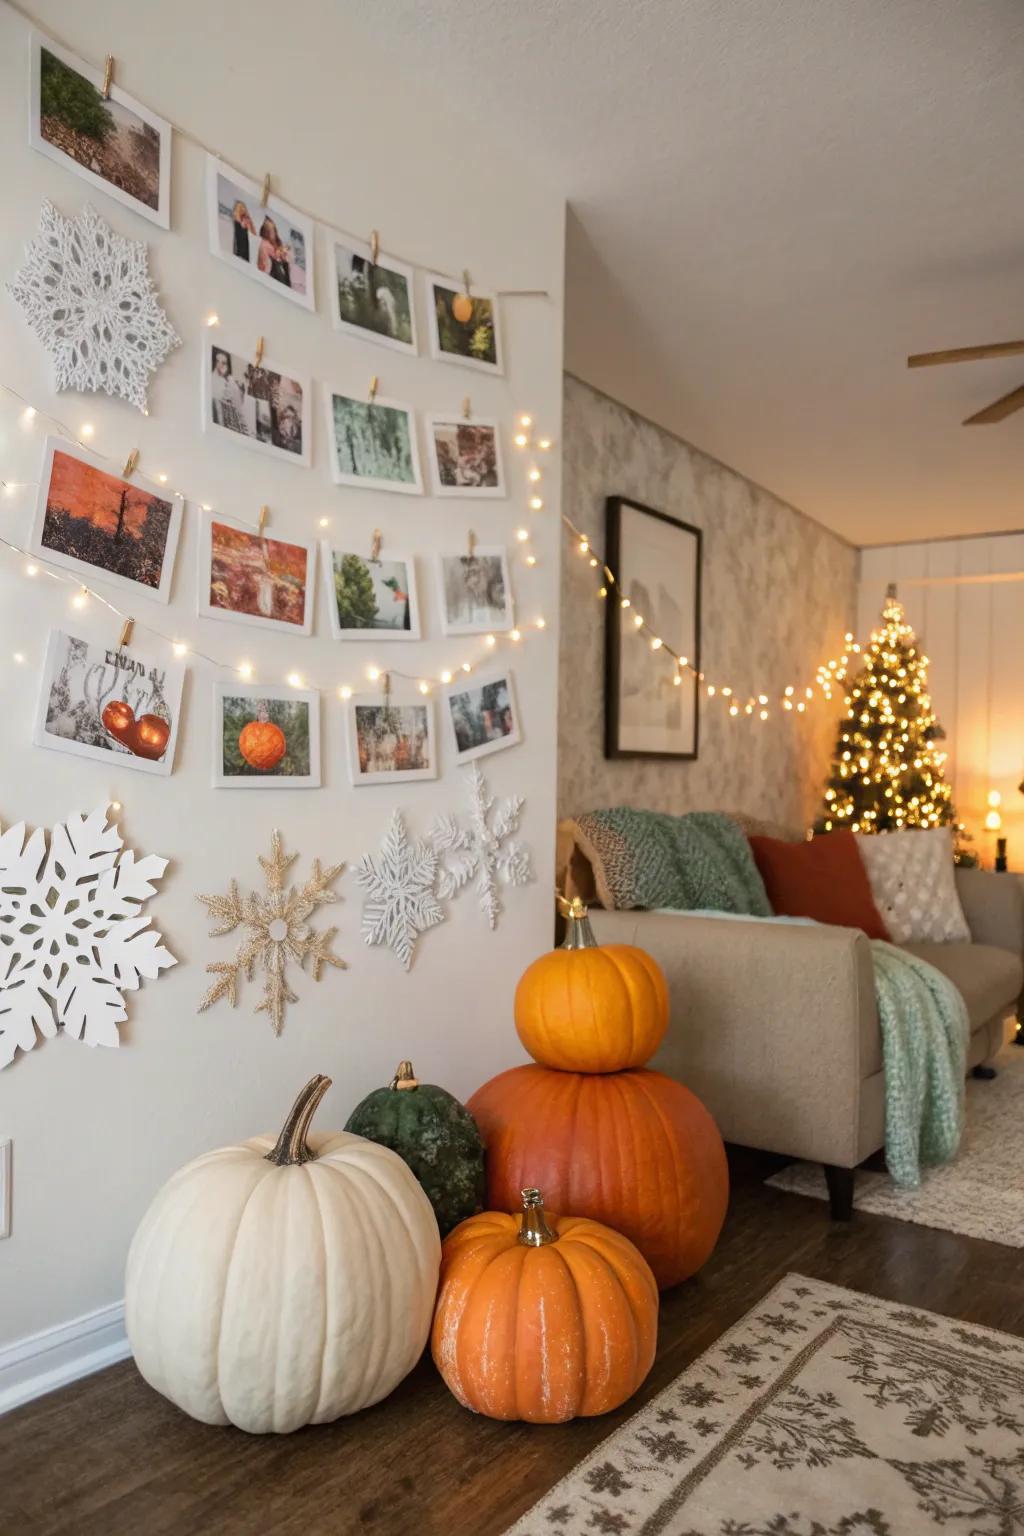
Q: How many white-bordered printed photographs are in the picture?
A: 15